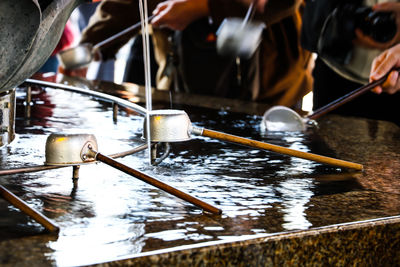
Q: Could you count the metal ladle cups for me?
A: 5